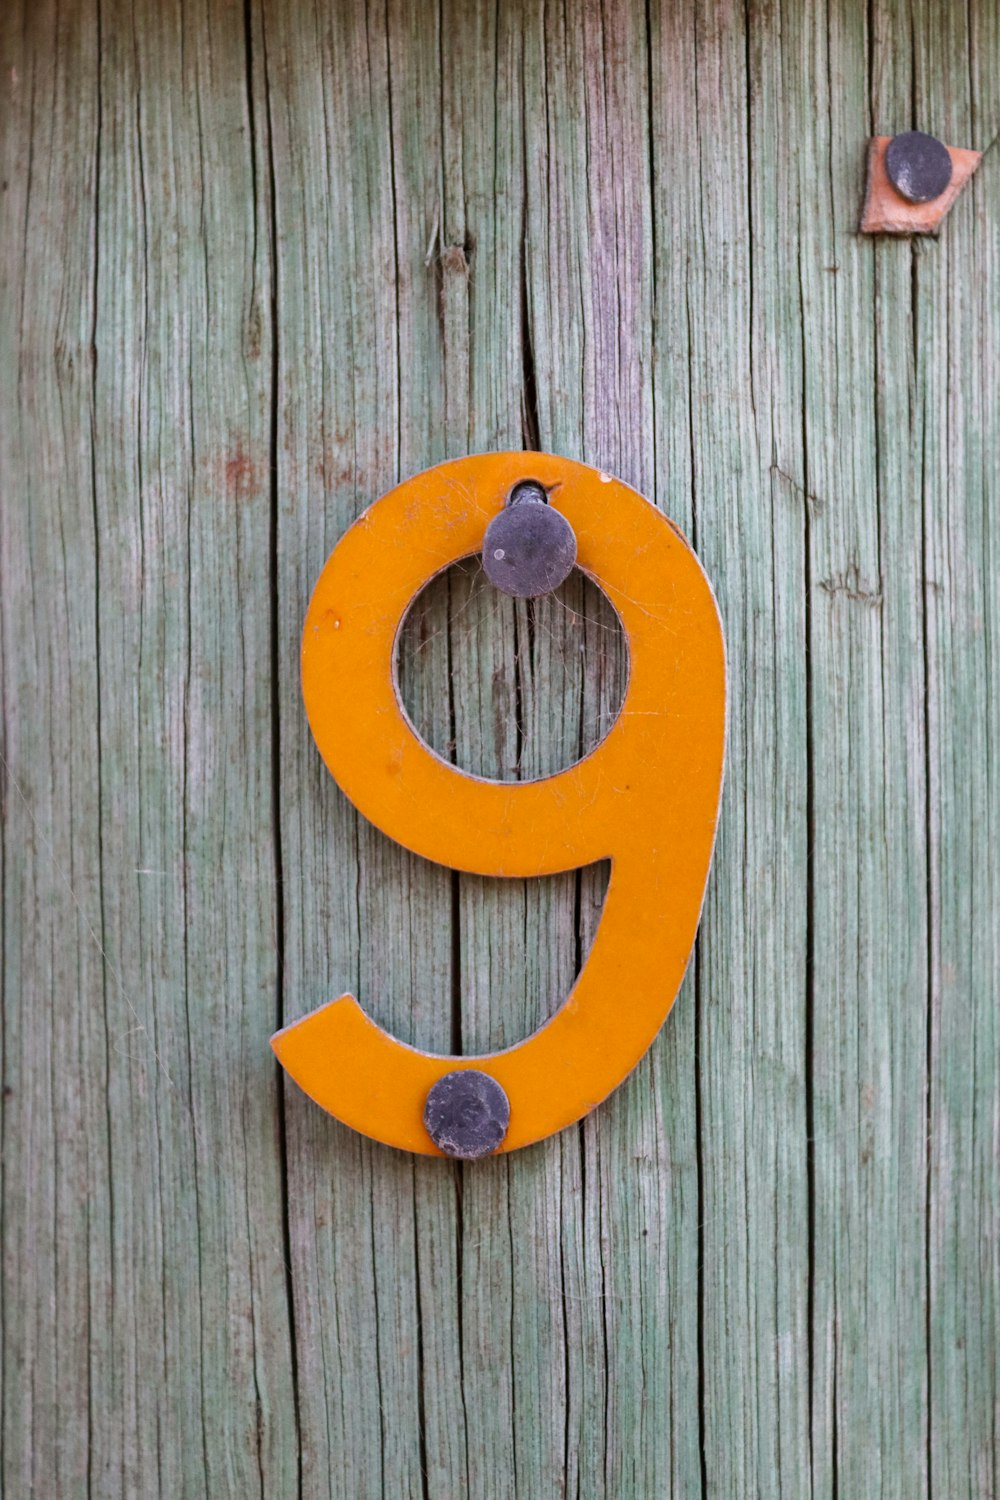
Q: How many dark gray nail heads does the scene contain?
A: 3